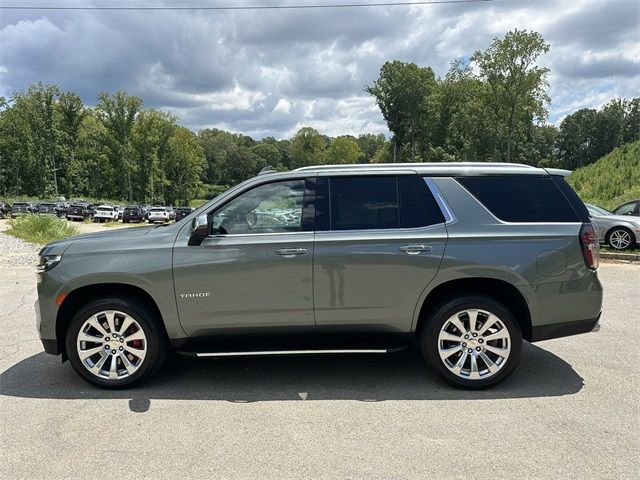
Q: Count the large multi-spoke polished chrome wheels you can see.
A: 2